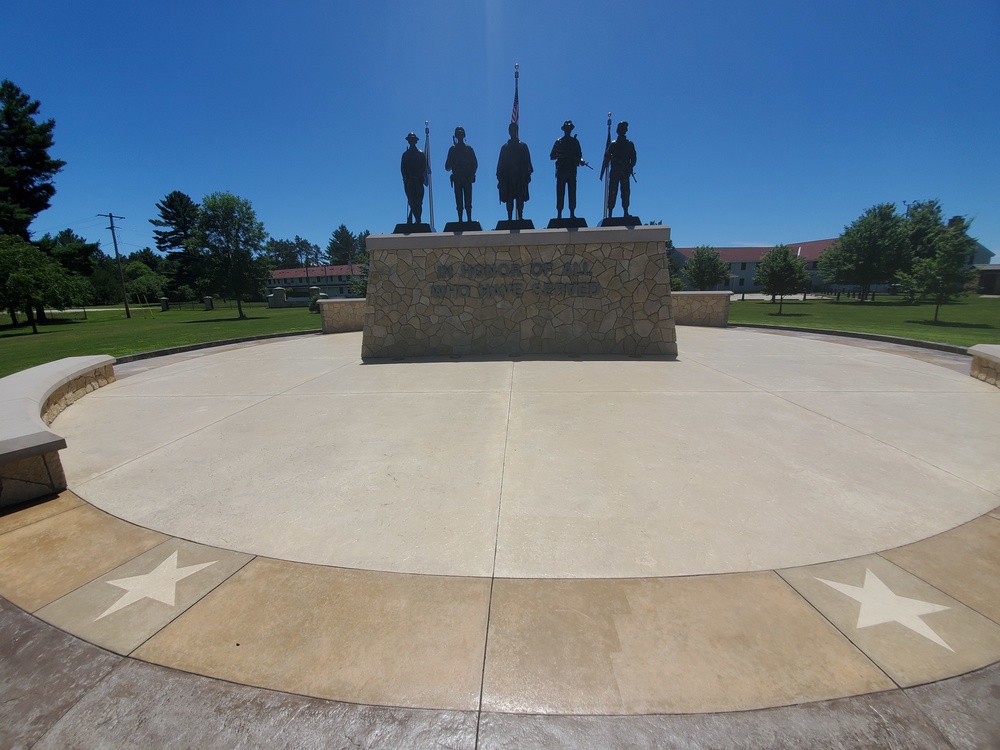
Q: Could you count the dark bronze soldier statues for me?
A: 5